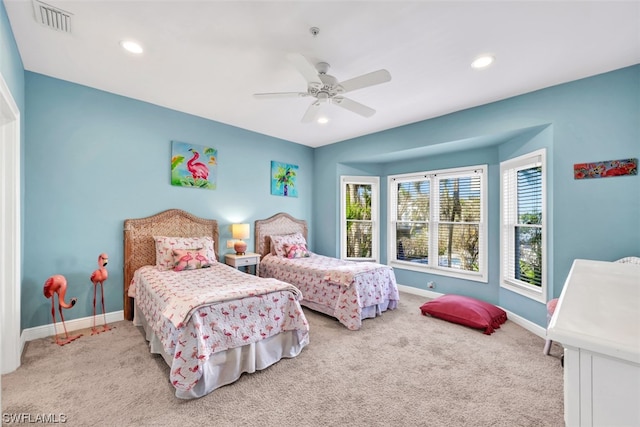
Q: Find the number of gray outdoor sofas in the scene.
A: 0